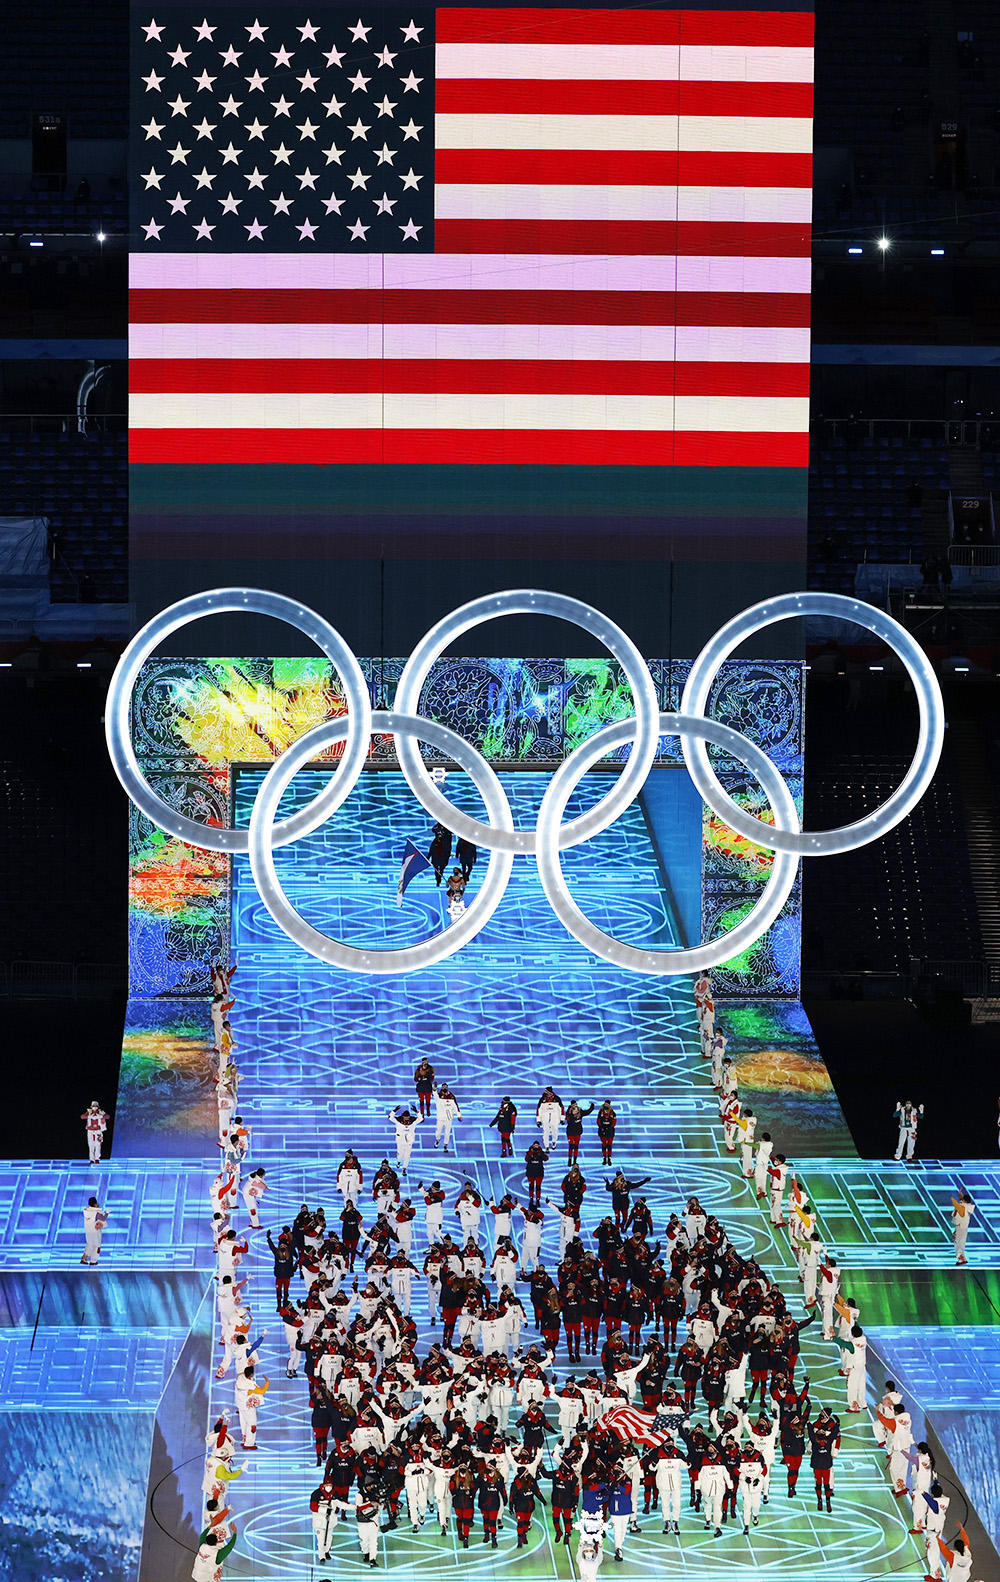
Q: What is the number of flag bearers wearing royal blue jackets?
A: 2